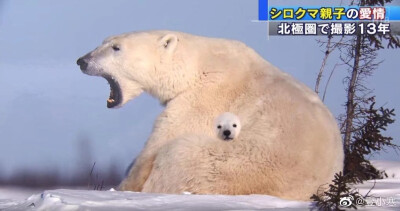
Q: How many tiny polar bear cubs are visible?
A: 1